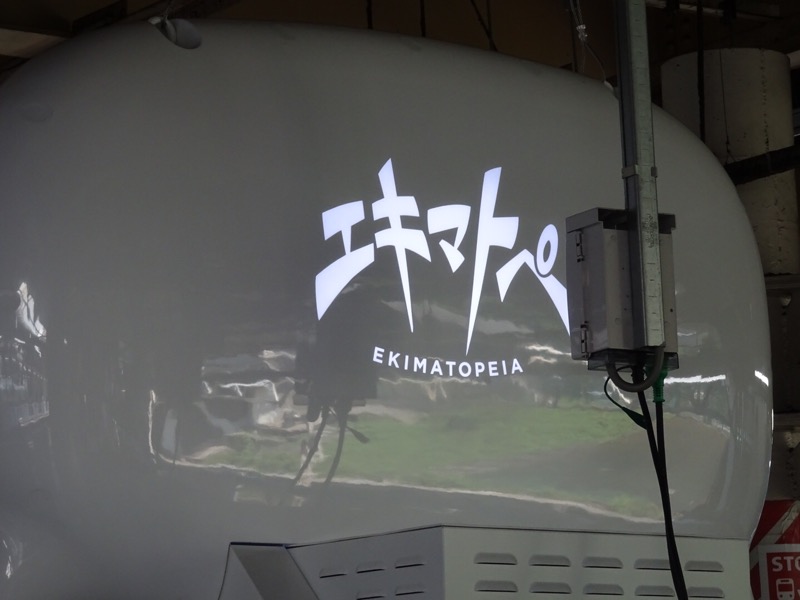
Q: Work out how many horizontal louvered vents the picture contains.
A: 15